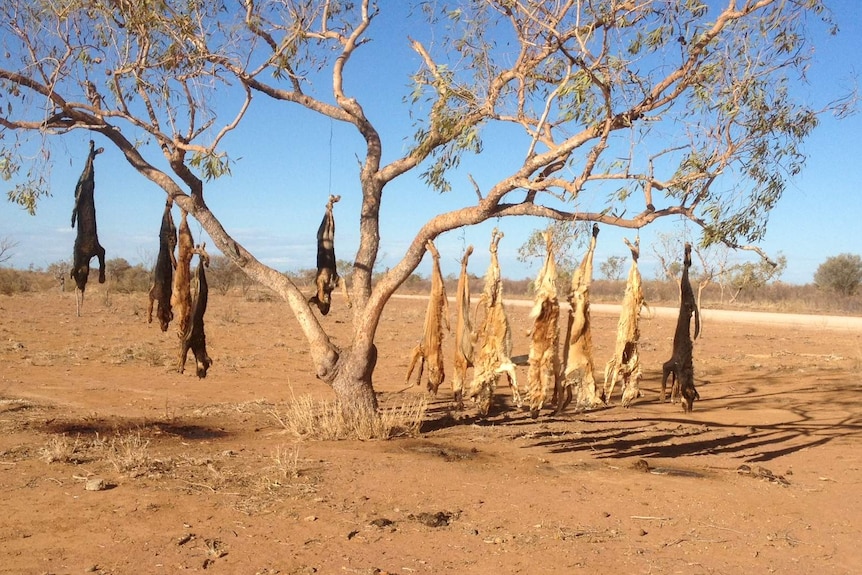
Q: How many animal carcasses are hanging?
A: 12